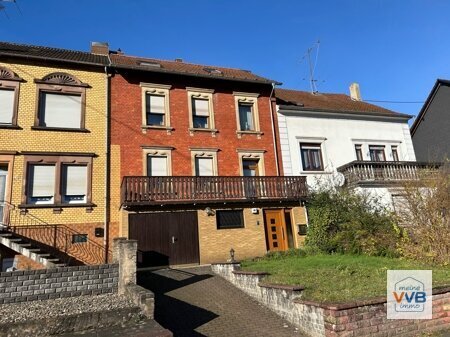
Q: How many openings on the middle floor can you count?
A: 3